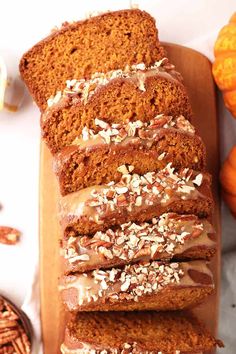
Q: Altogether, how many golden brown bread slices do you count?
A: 7